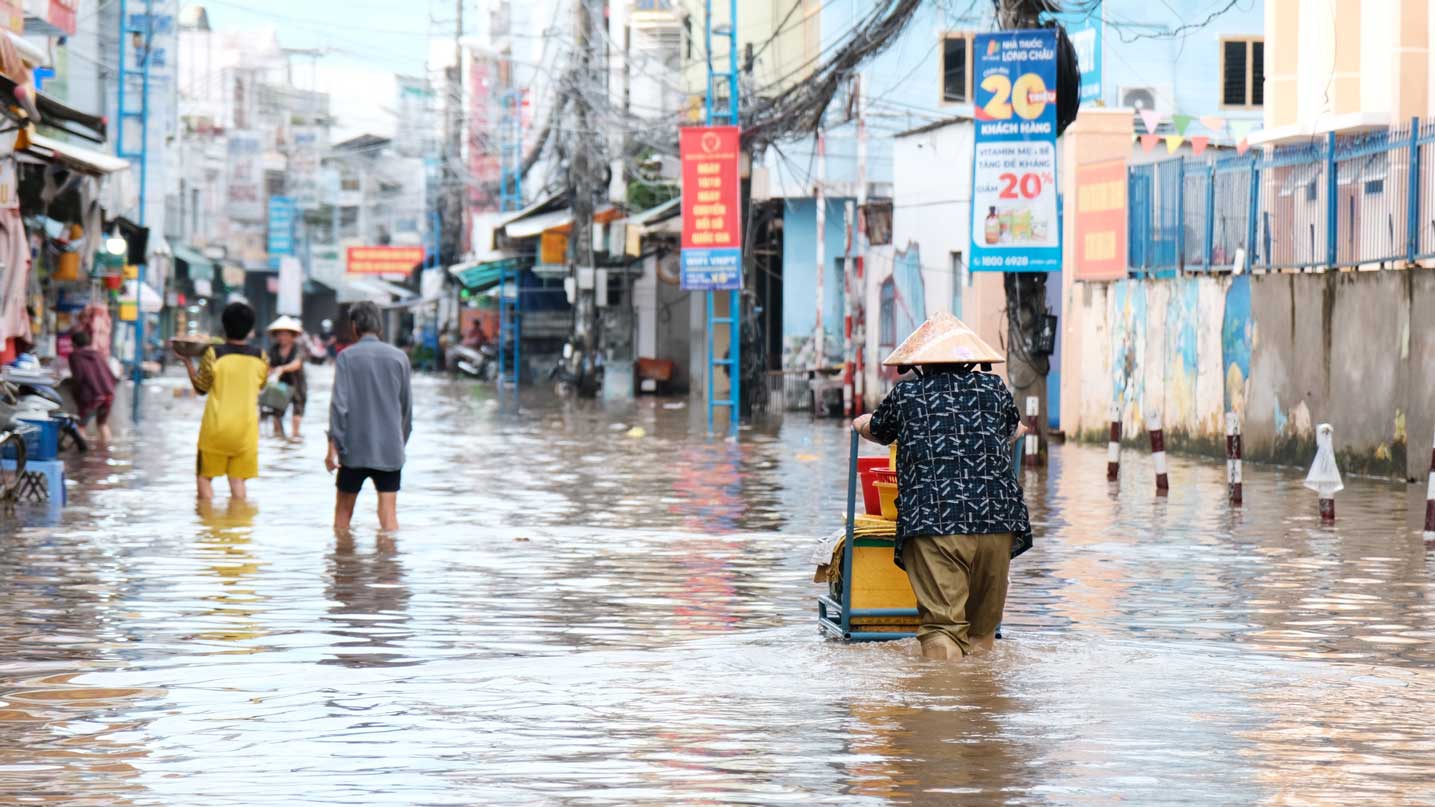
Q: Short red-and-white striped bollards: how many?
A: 6